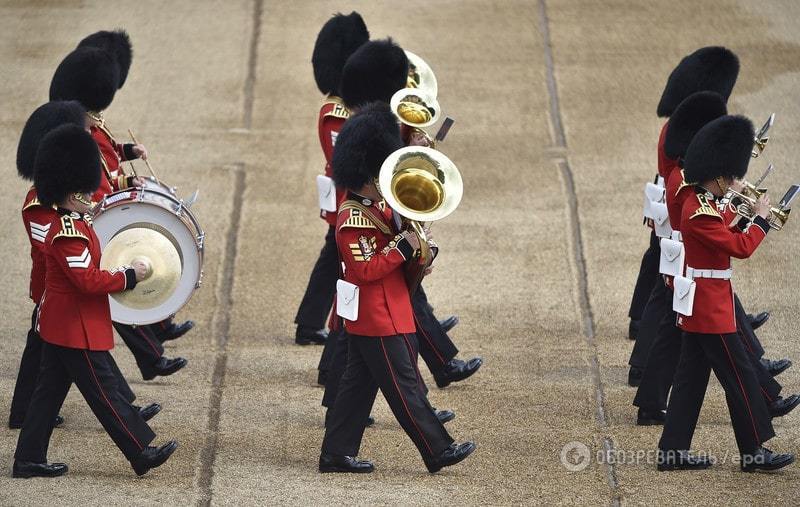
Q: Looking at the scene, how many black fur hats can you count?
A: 10